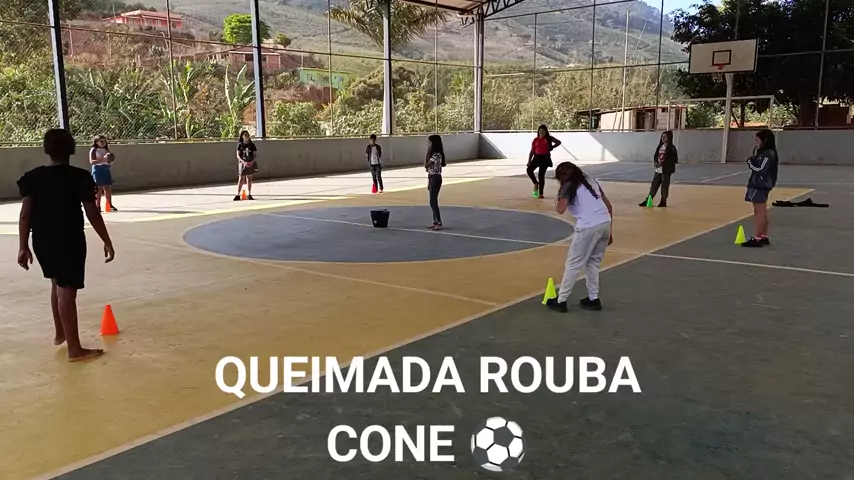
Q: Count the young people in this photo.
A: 9